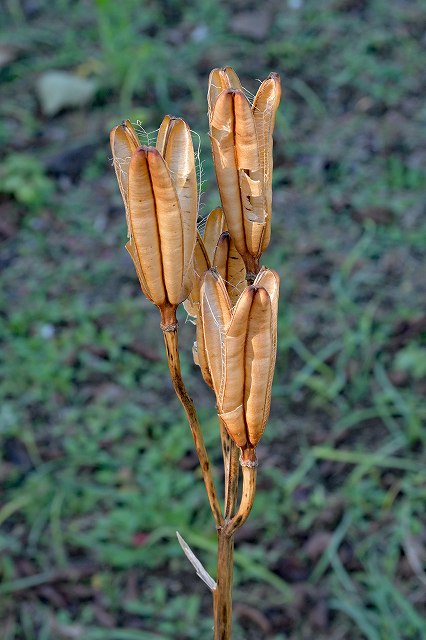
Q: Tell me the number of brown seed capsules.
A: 4